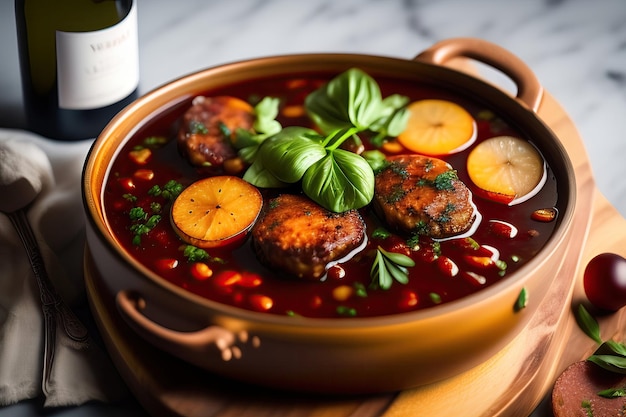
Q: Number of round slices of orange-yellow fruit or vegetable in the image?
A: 3